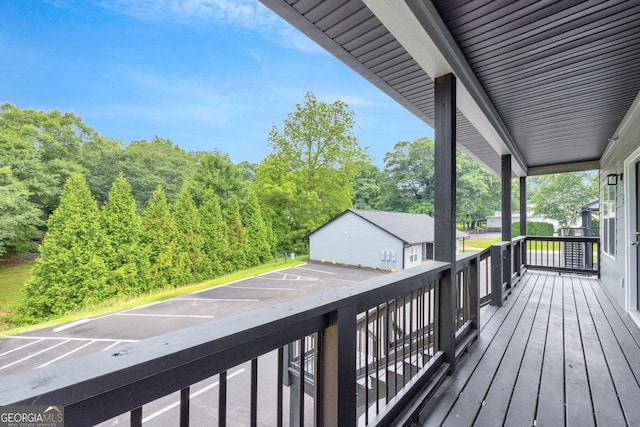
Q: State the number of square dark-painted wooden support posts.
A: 3